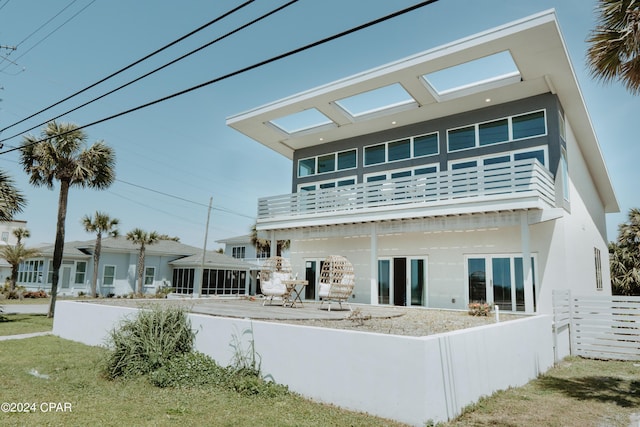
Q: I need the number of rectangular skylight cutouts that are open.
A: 3